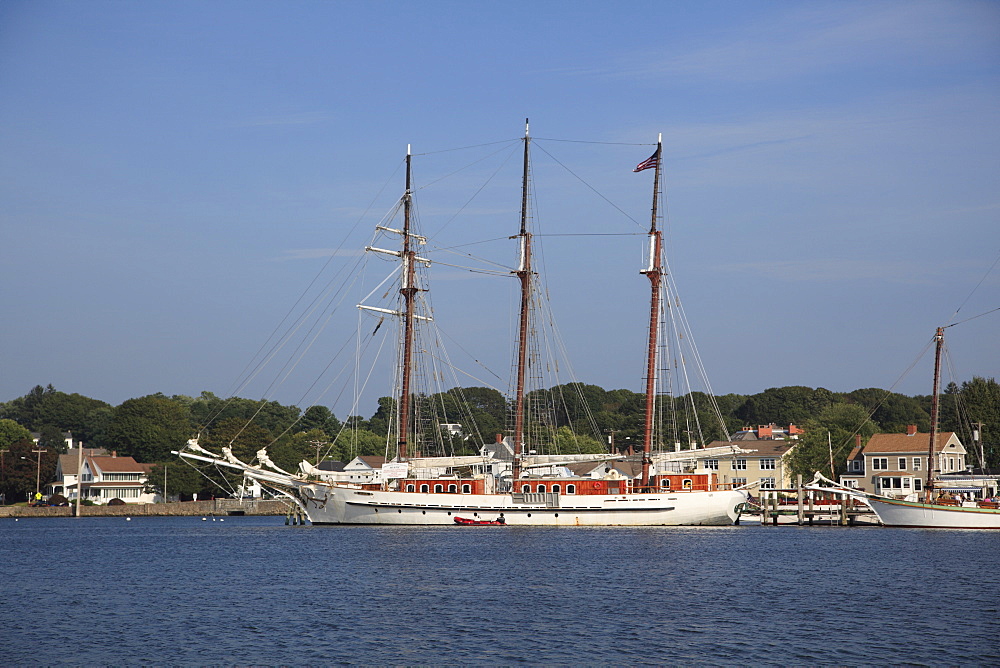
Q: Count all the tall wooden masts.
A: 4